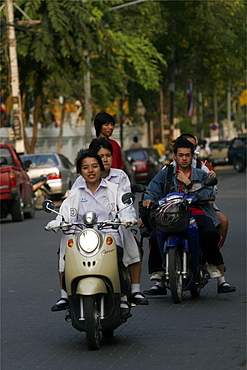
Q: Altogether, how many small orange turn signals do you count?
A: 2